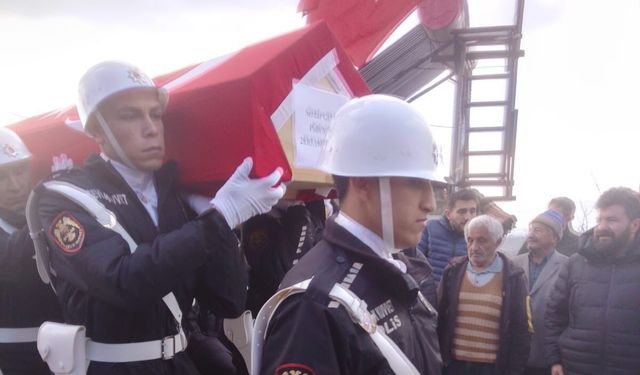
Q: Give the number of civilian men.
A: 5